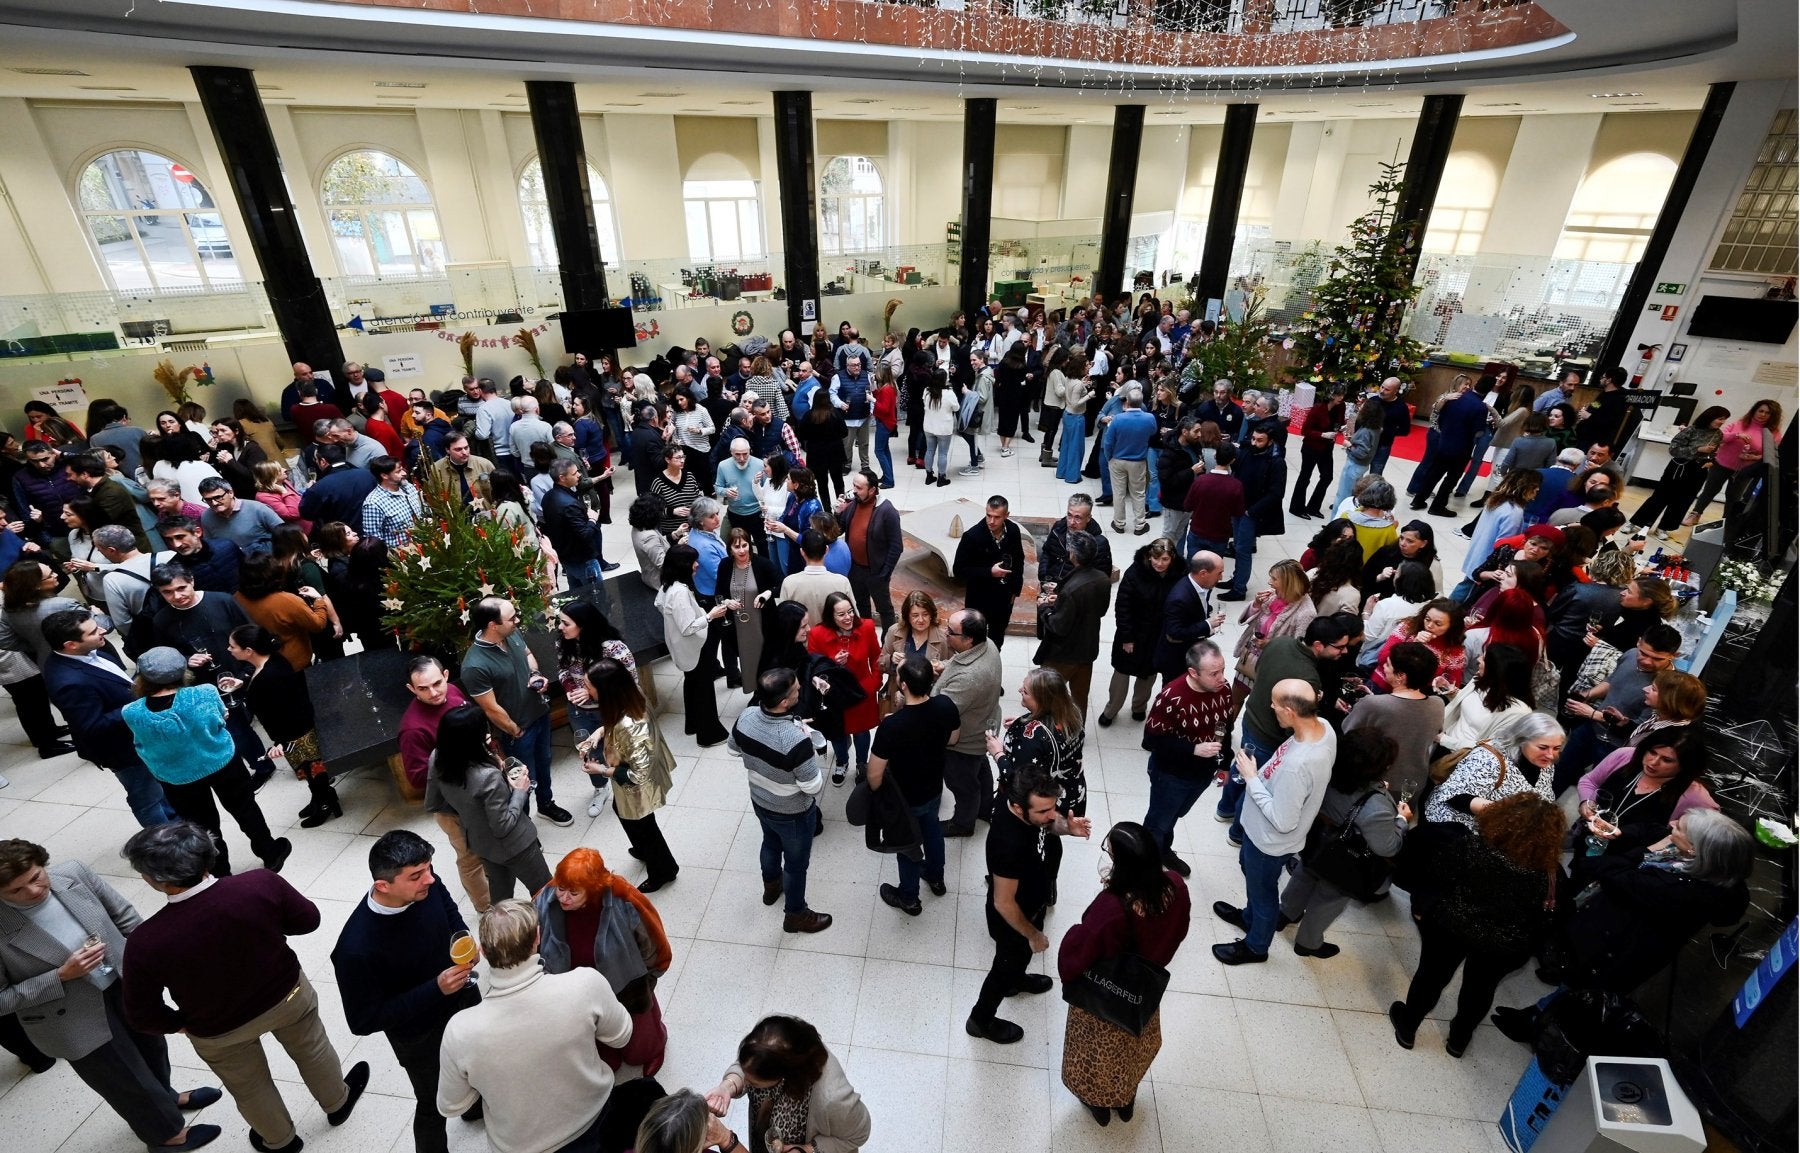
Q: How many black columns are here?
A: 8